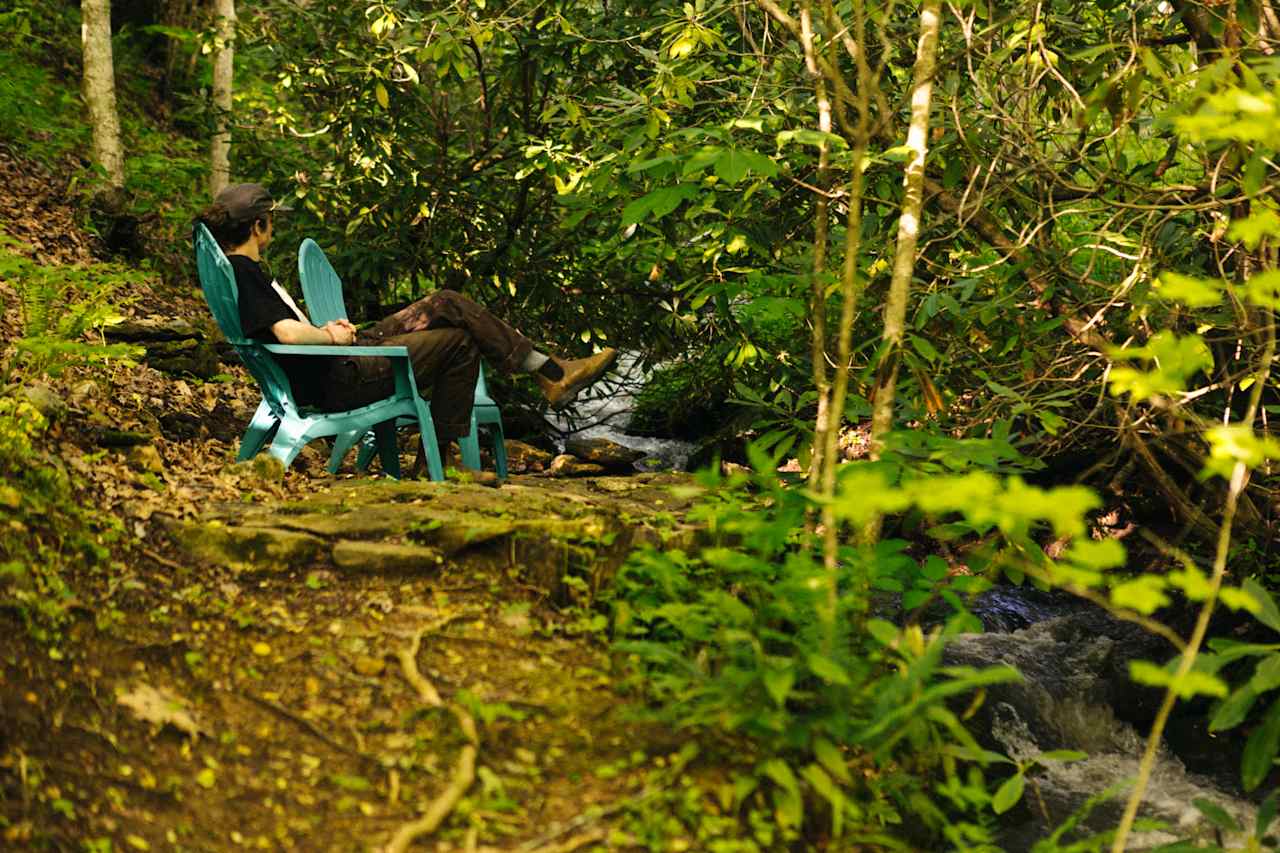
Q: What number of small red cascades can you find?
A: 0